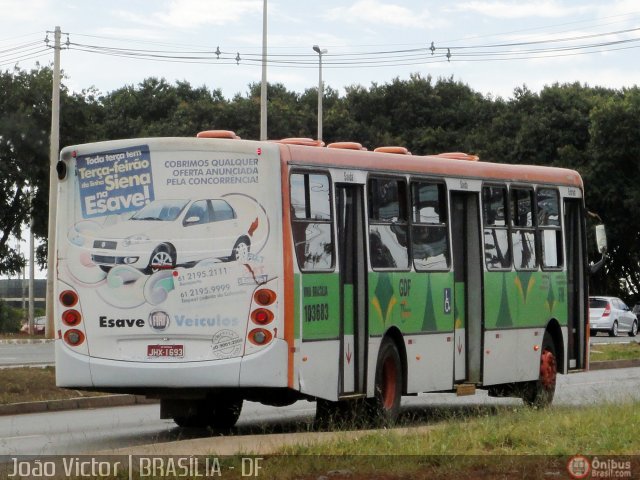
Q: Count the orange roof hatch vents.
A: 5